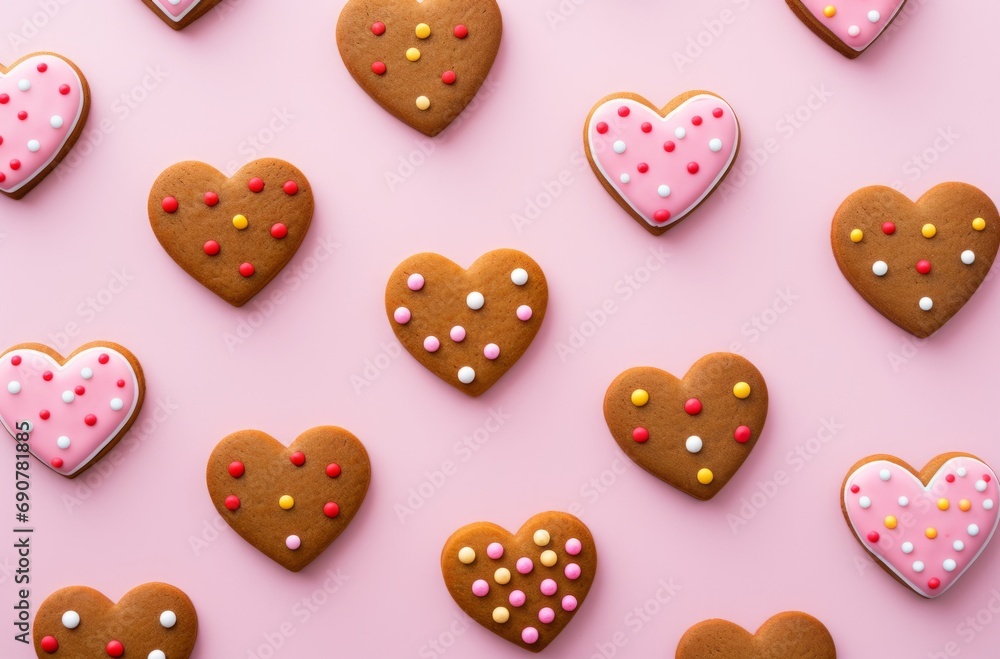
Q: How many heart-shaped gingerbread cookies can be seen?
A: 15